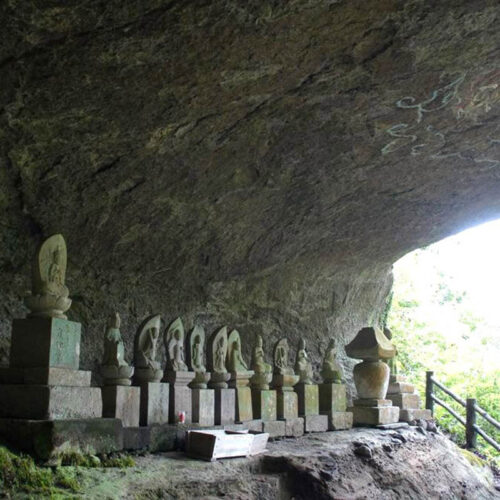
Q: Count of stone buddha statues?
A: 11